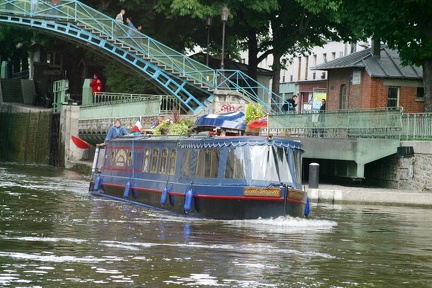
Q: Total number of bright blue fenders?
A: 5